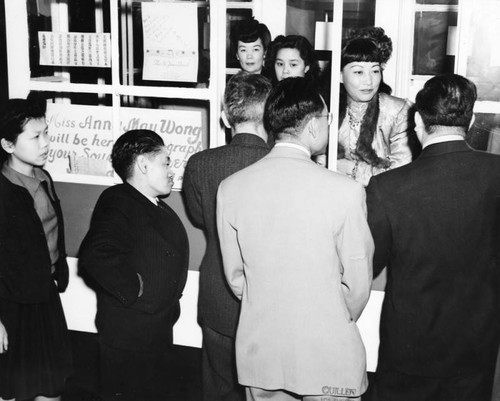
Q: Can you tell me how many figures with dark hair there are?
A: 7